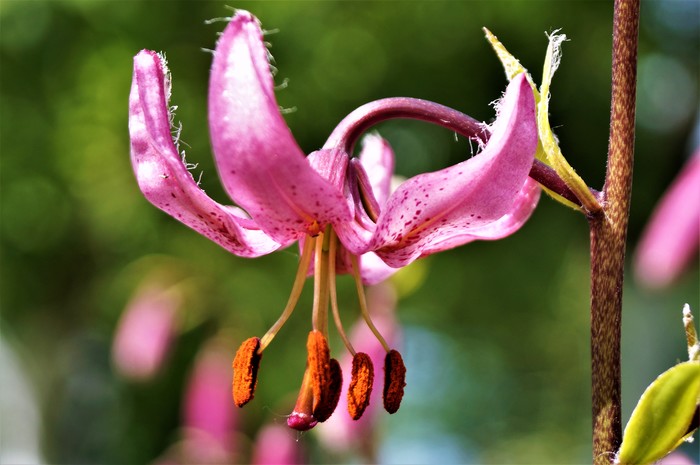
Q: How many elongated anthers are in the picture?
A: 5